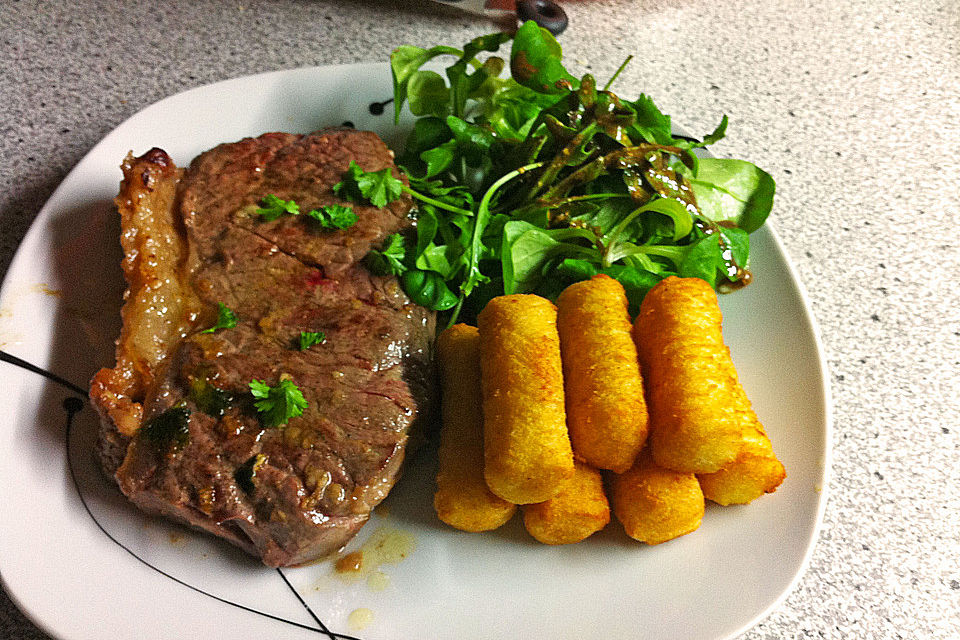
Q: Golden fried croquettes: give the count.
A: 7